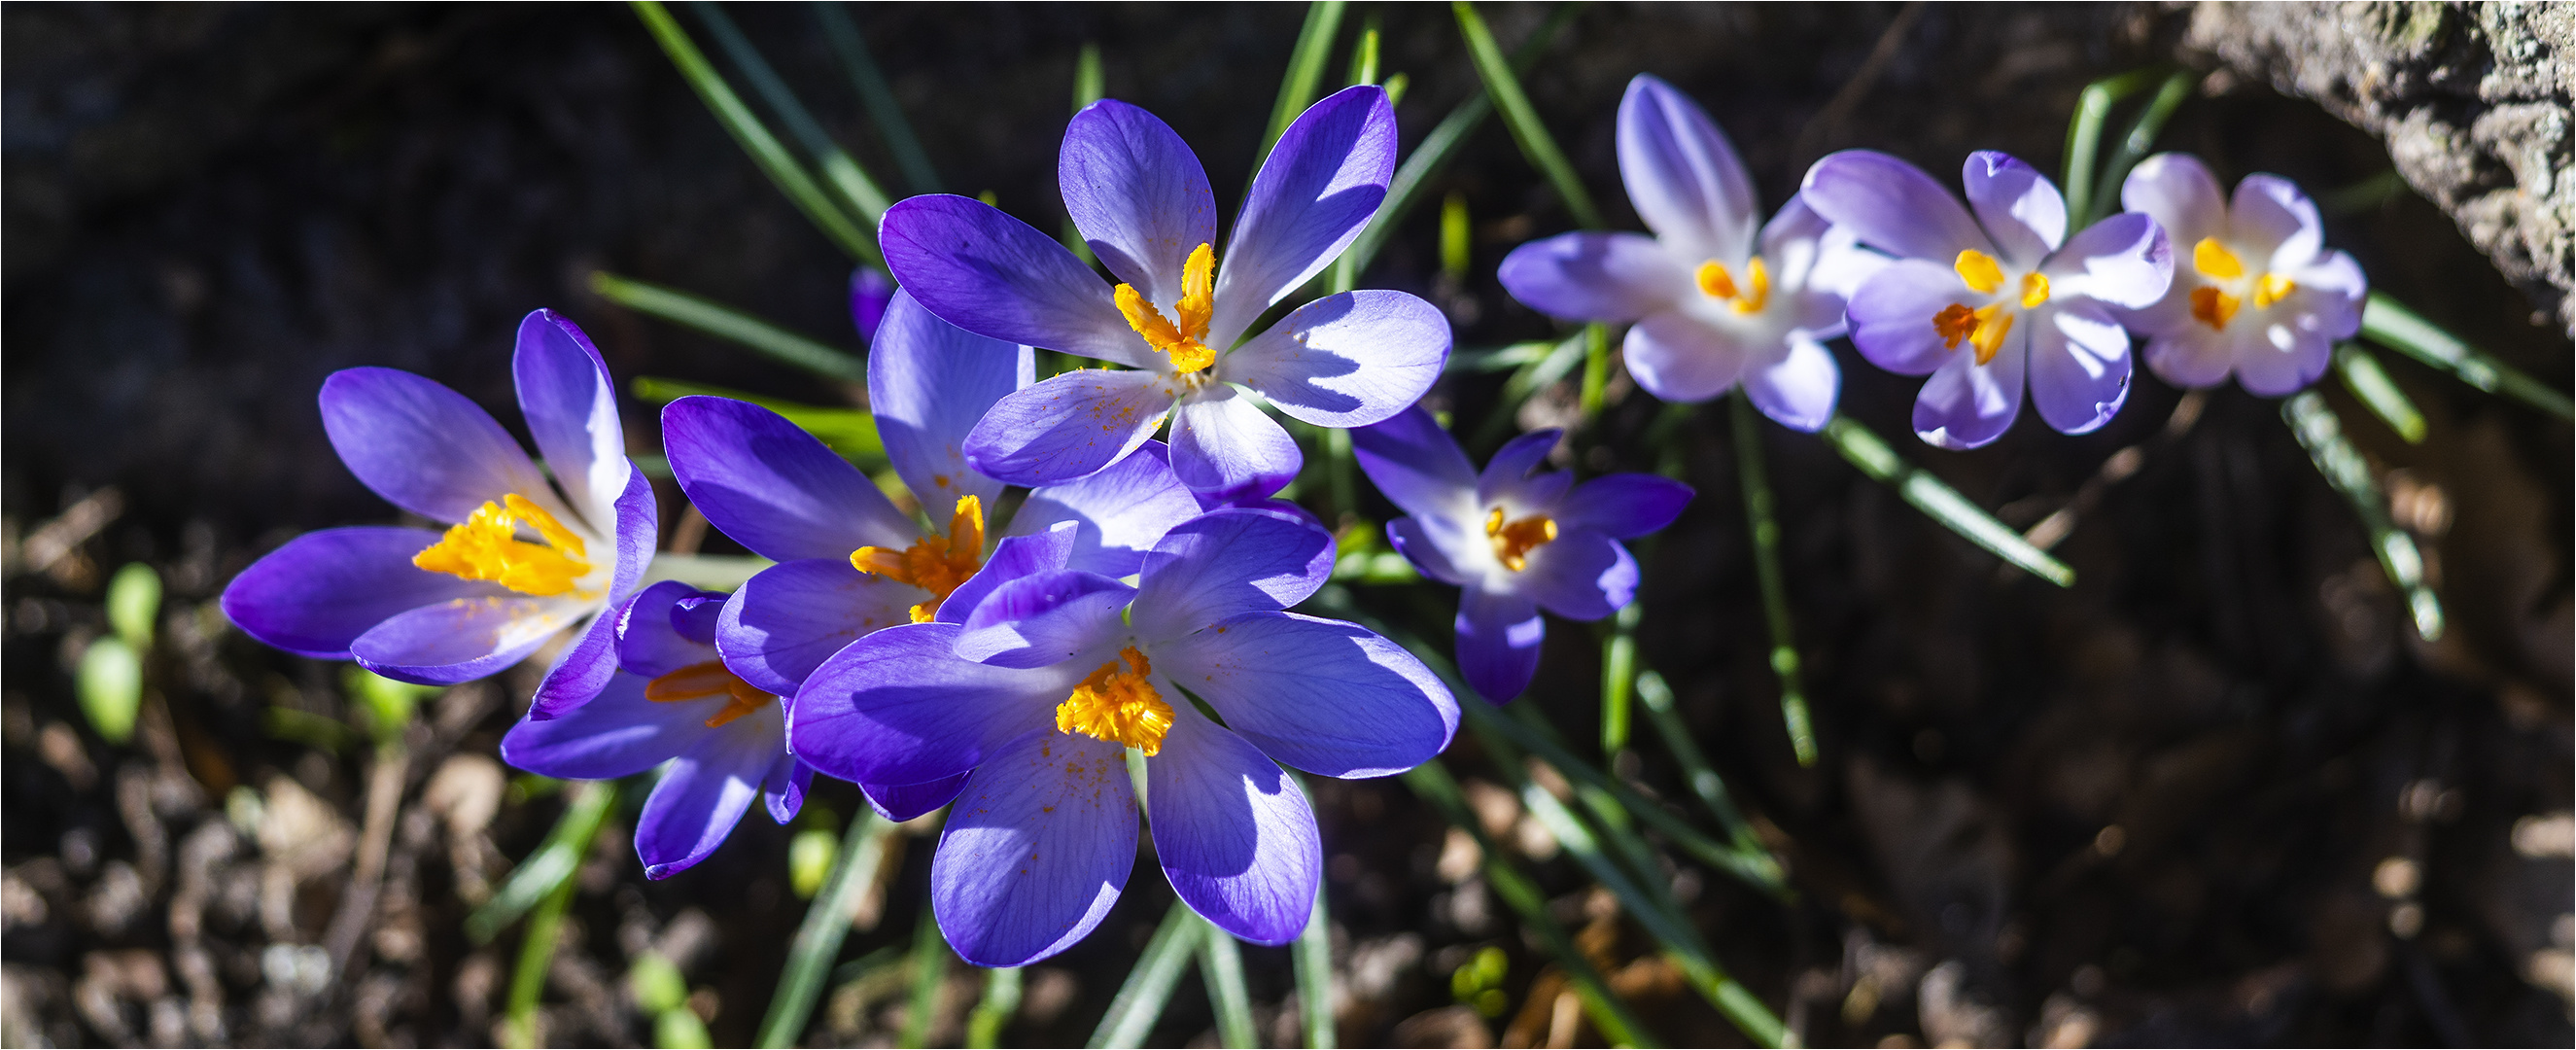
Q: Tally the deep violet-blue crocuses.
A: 6